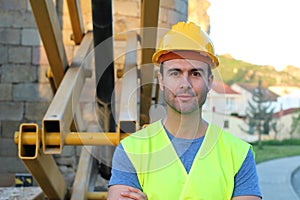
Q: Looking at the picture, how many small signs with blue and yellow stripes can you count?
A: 1